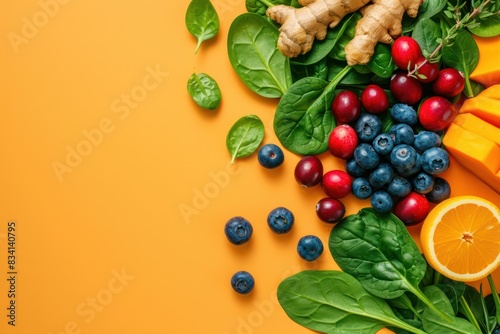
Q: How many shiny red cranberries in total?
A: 12